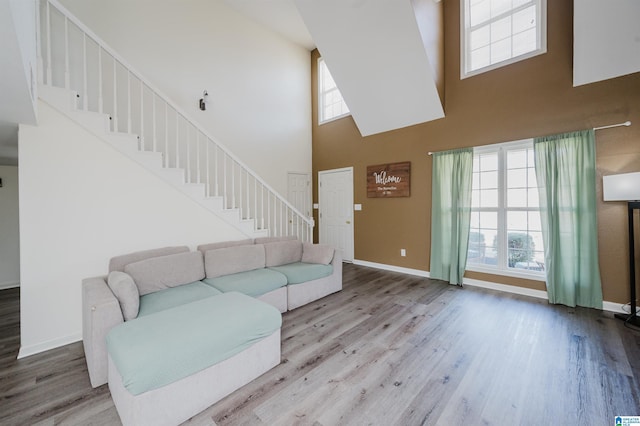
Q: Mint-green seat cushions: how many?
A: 4